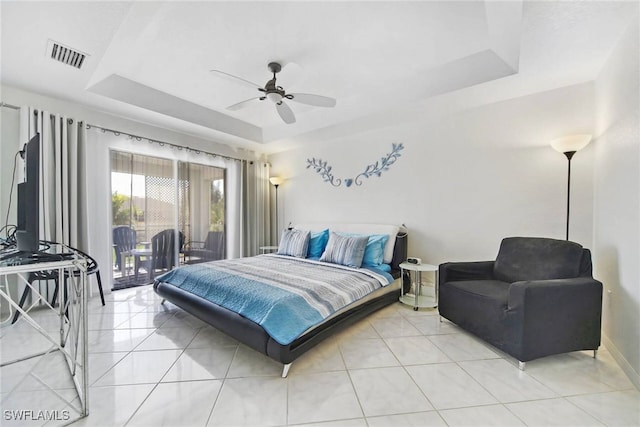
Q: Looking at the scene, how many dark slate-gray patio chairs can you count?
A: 3